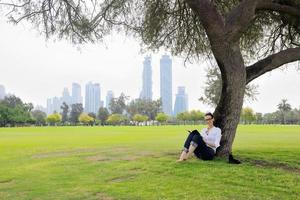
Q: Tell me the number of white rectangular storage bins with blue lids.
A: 0